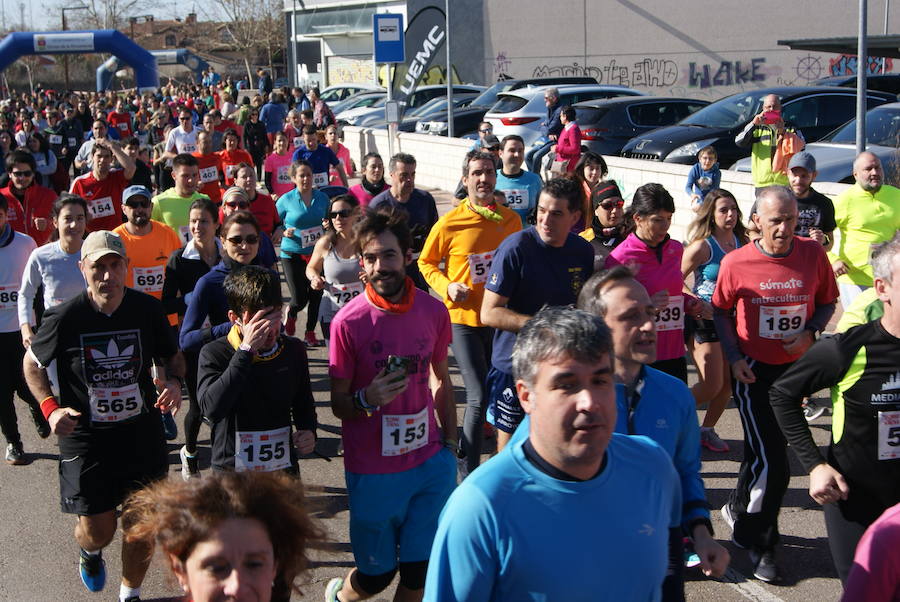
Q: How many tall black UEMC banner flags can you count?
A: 1